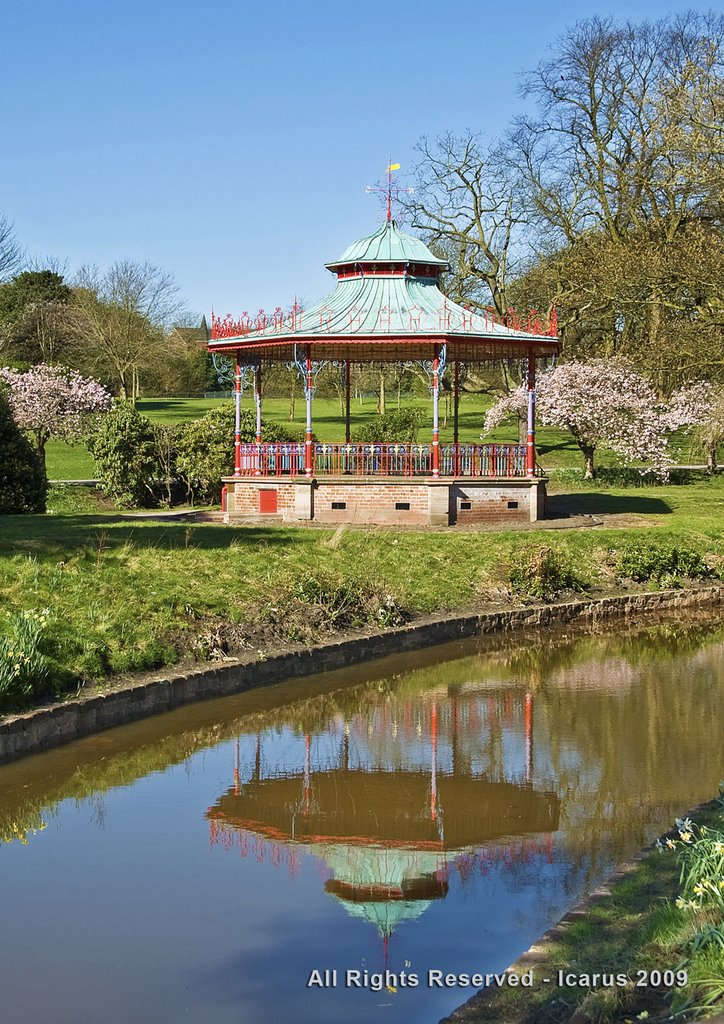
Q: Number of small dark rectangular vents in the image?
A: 4